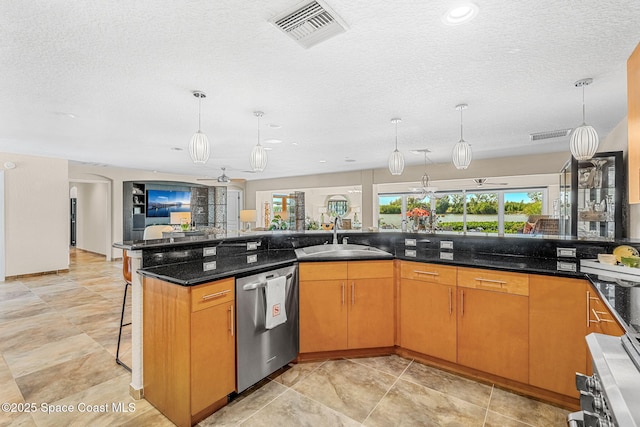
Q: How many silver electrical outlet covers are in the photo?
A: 5